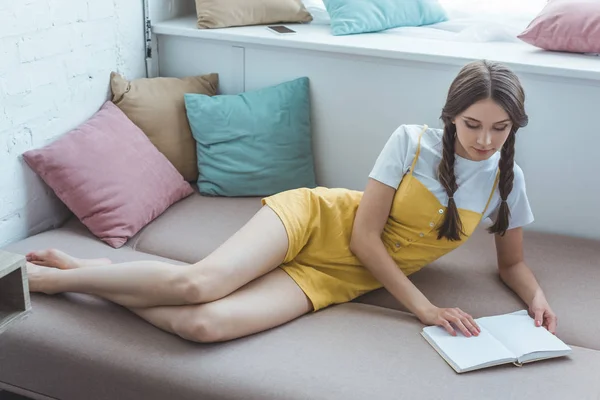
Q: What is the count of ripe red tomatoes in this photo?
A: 0